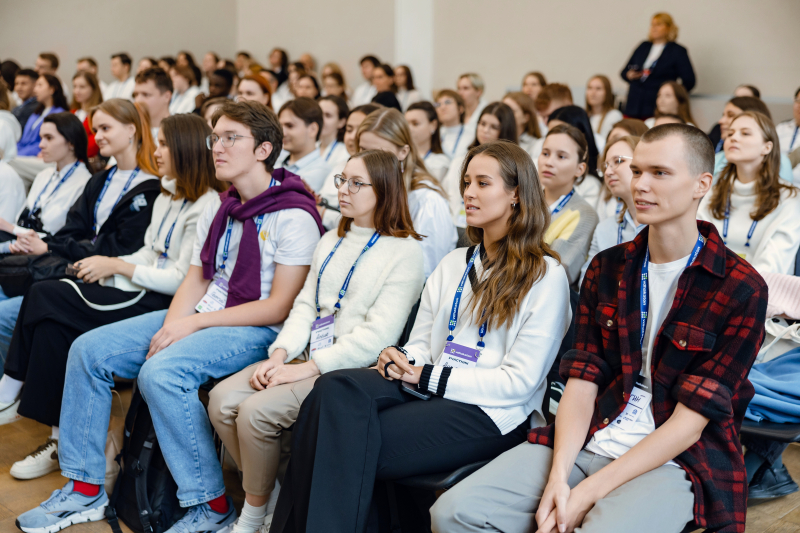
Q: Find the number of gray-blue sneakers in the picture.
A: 2